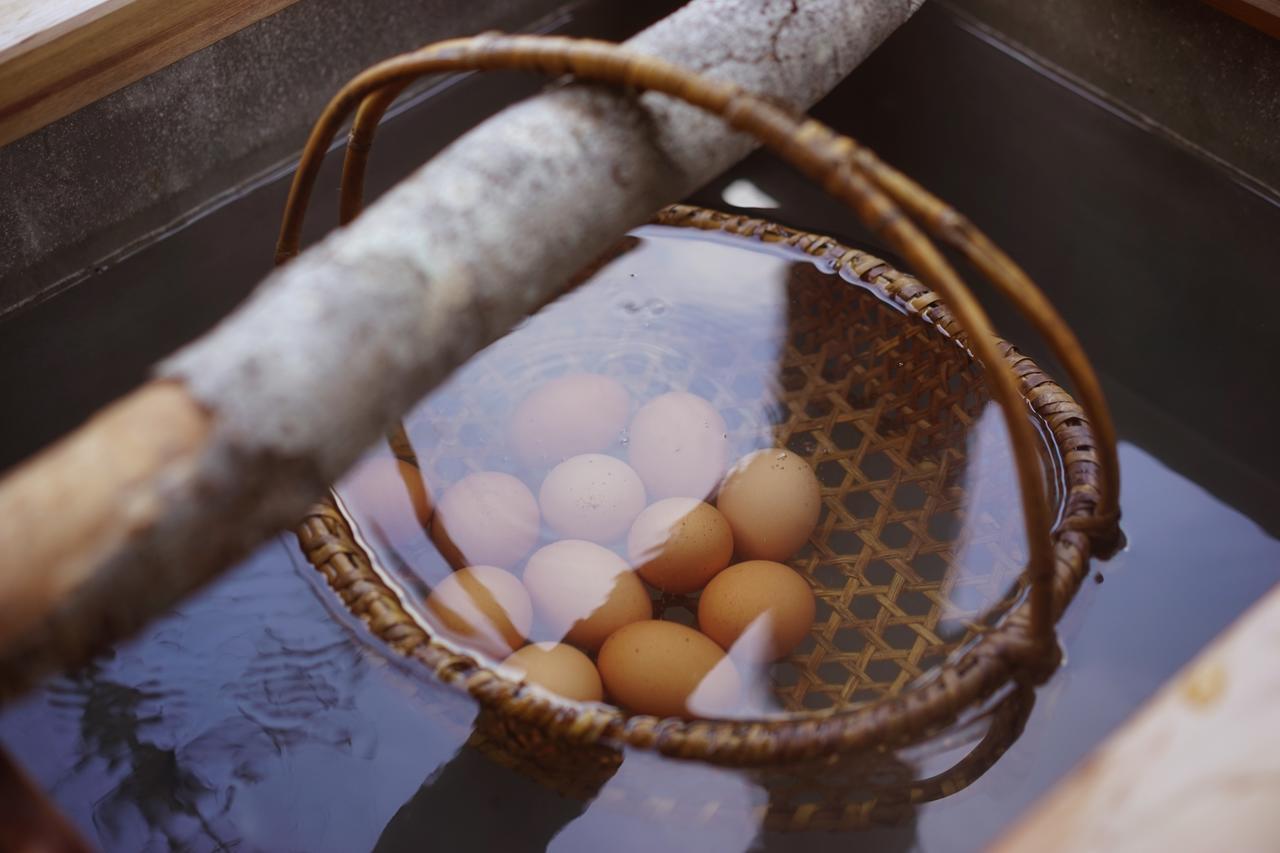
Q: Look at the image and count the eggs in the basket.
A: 12